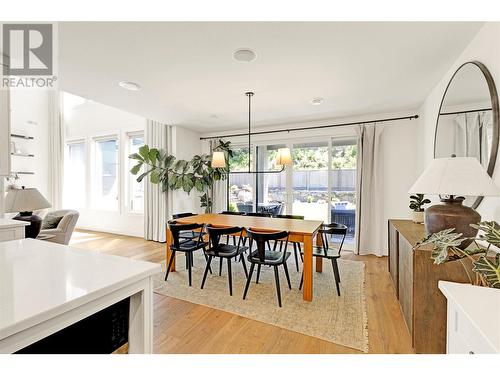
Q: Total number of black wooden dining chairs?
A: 8